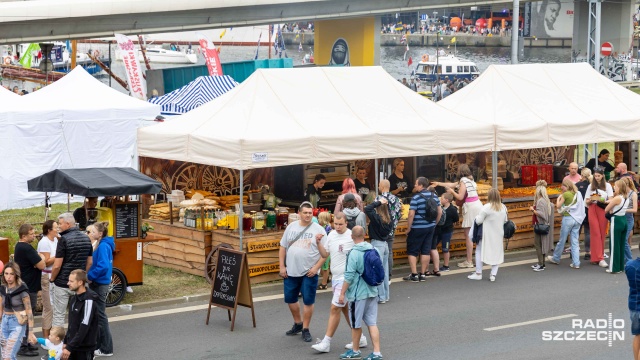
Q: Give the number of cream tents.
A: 2